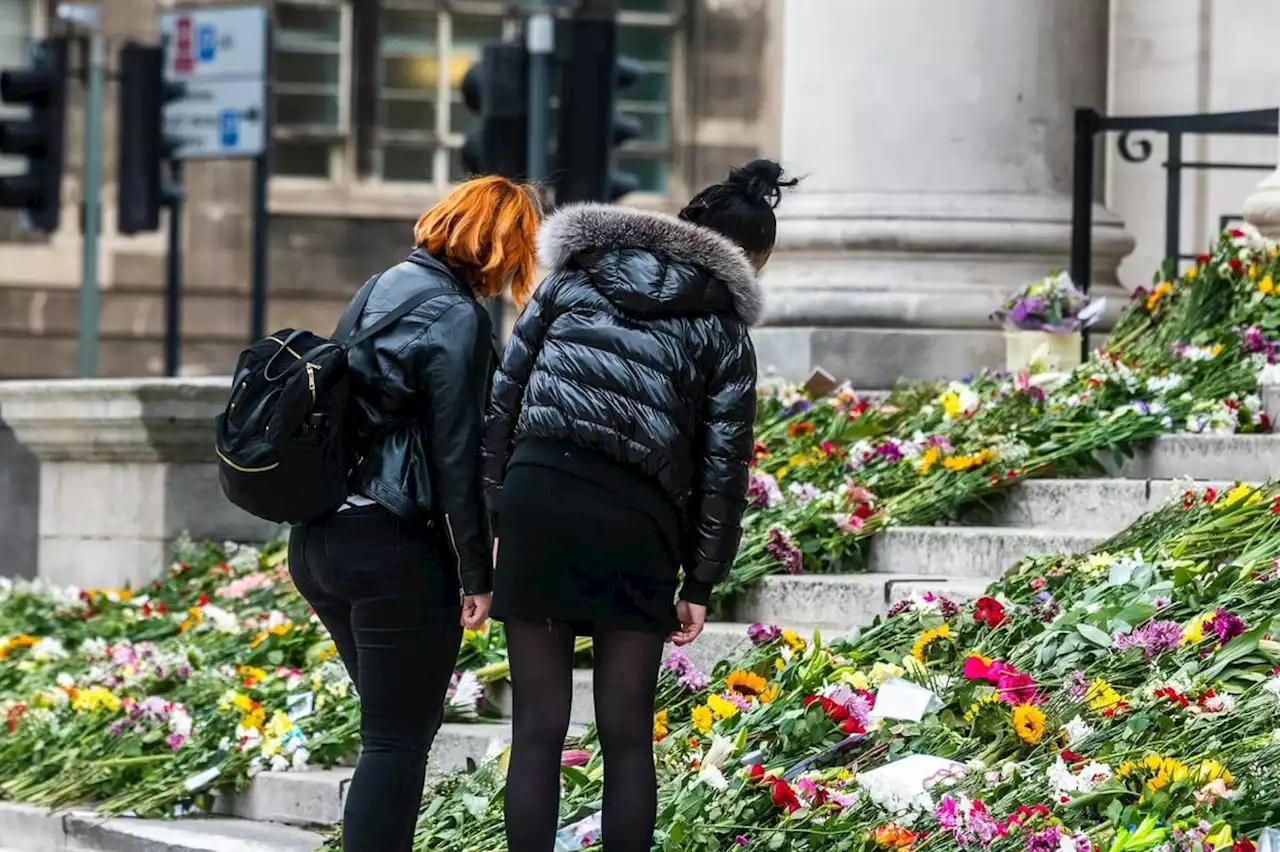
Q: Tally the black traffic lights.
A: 4